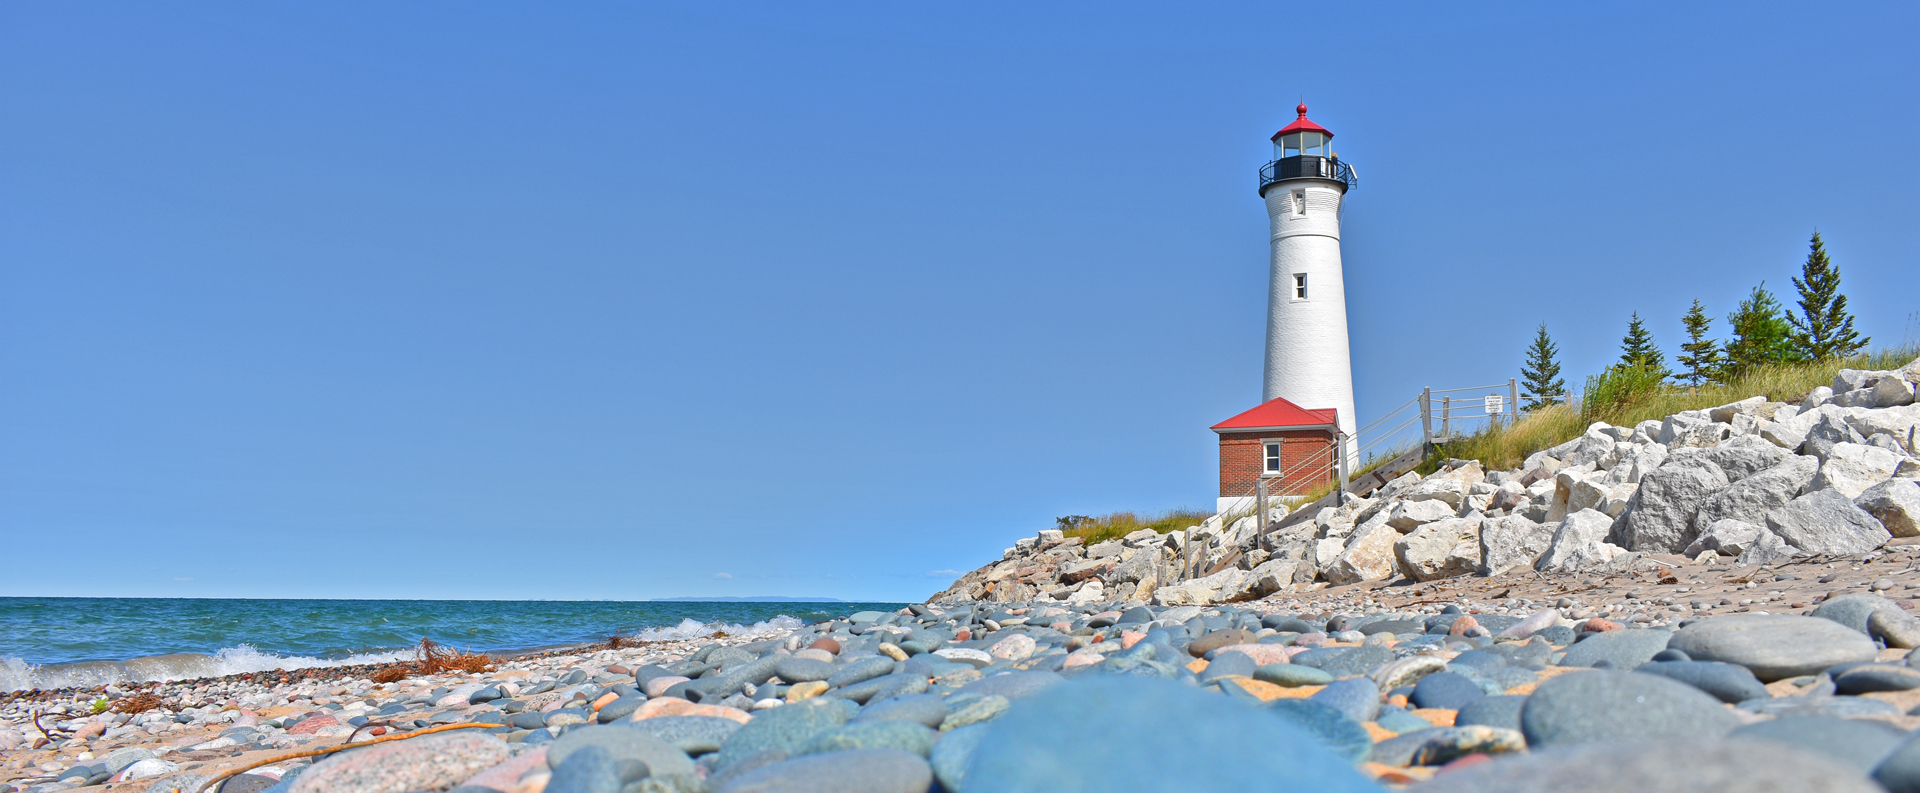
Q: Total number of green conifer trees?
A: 5